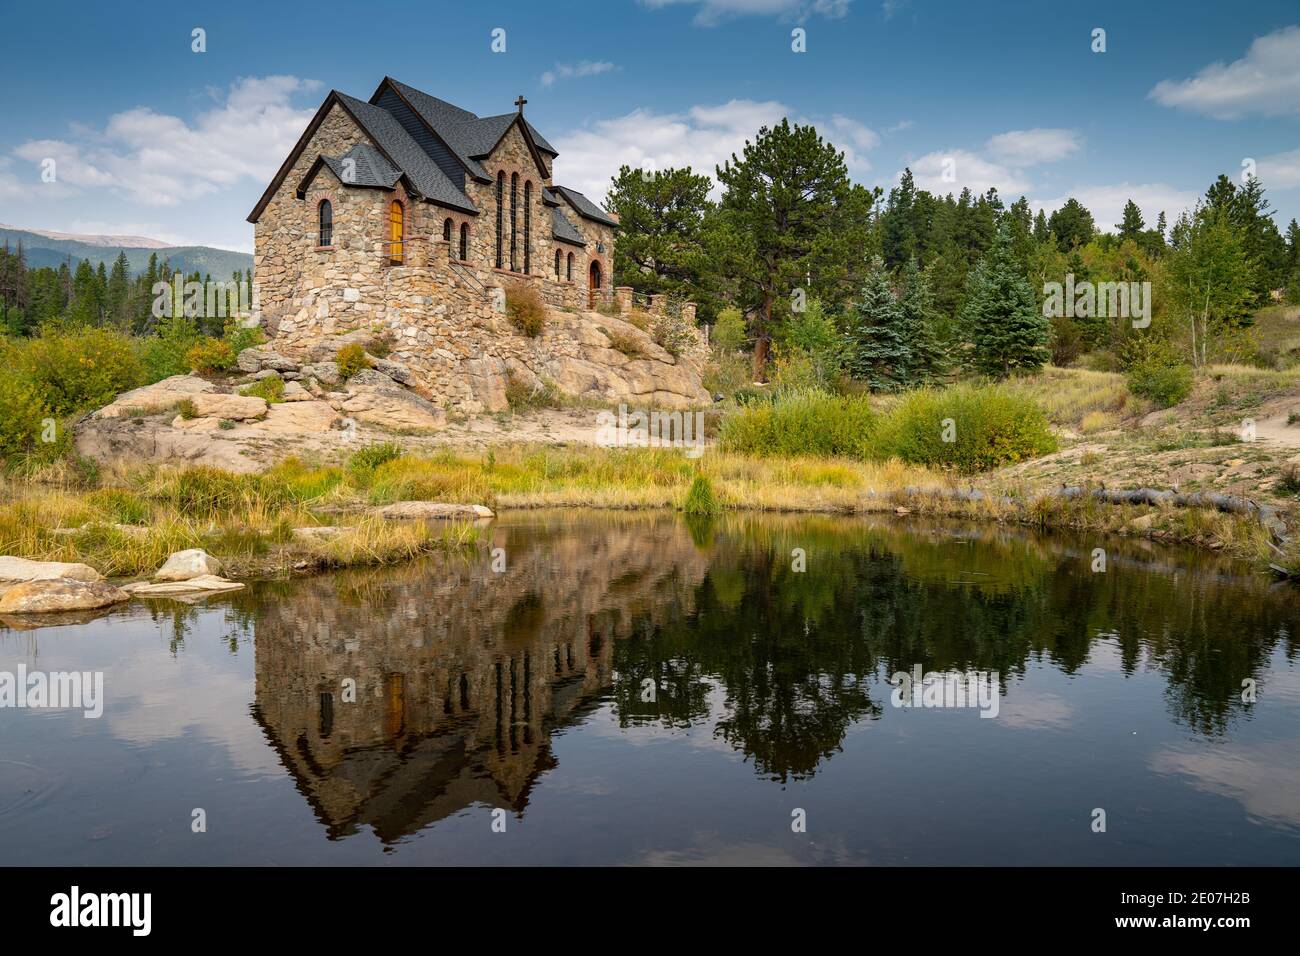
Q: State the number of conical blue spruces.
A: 3